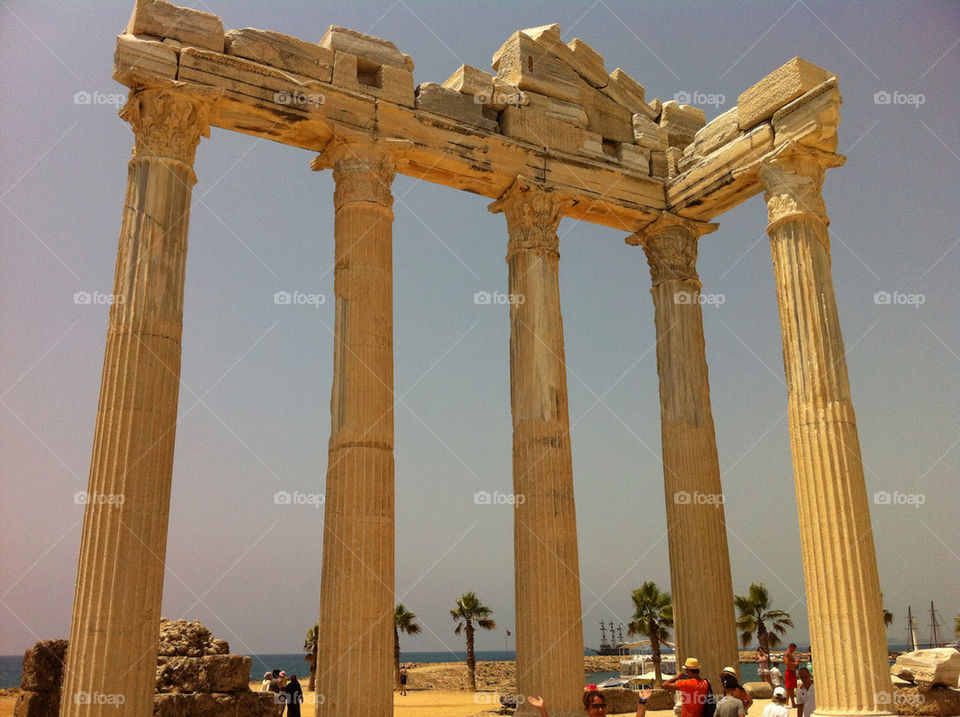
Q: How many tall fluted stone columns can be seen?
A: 5